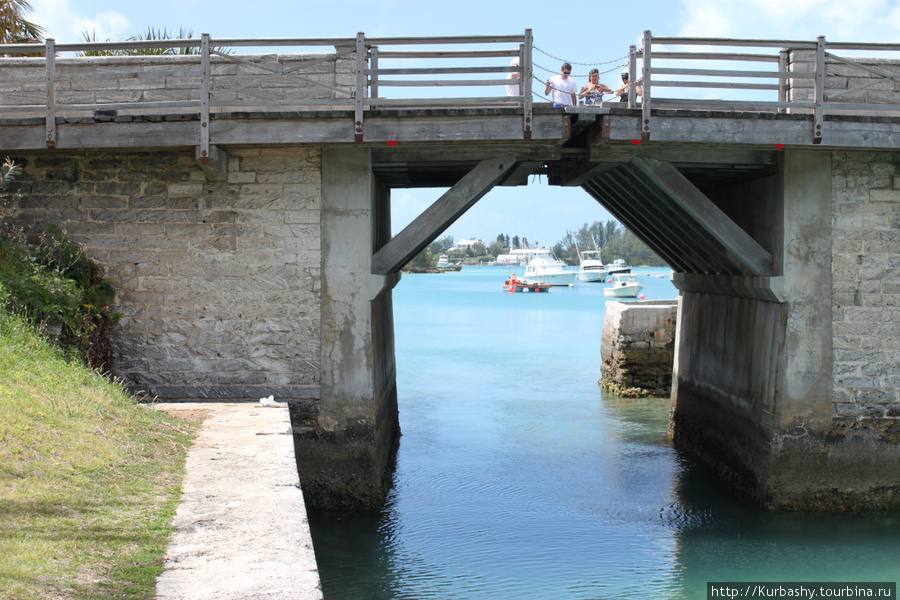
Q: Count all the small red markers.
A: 3